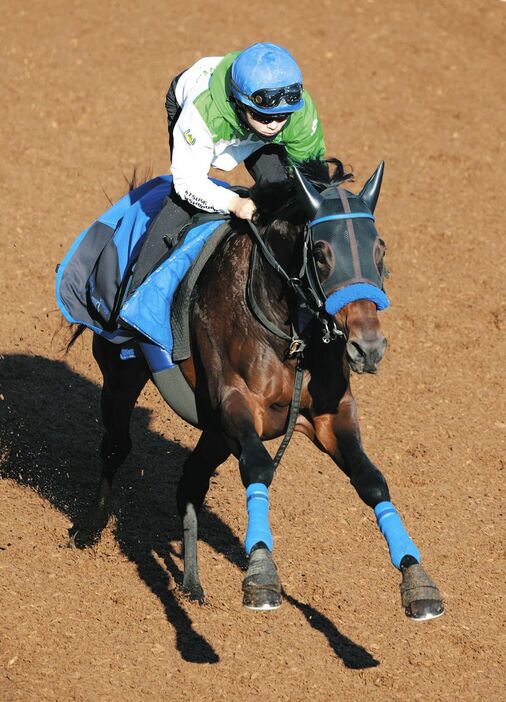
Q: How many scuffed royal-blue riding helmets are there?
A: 1